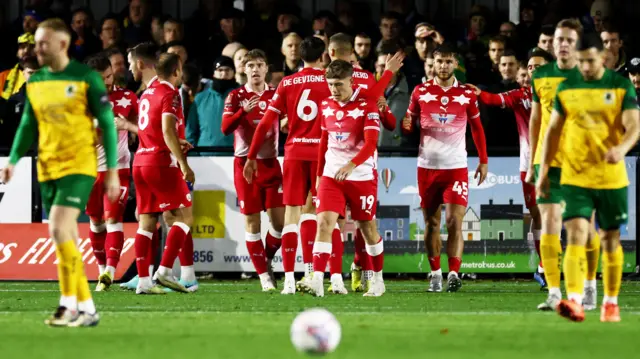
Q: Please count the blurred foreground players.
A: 3